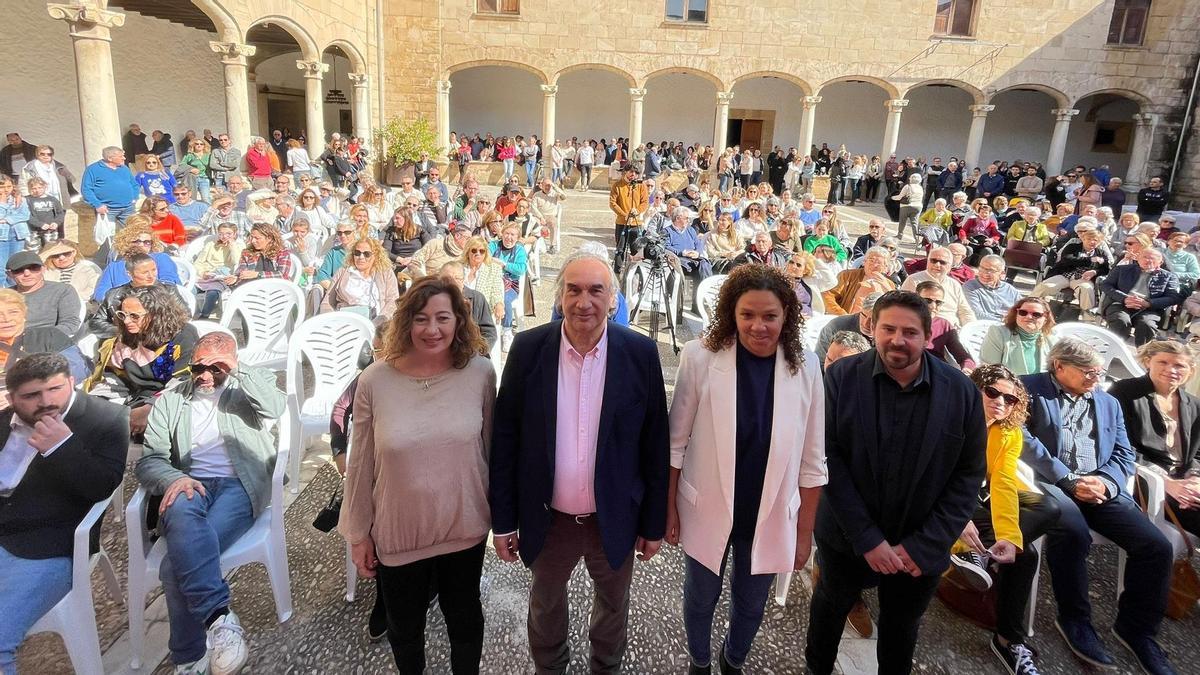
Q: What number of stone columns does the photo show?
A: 13